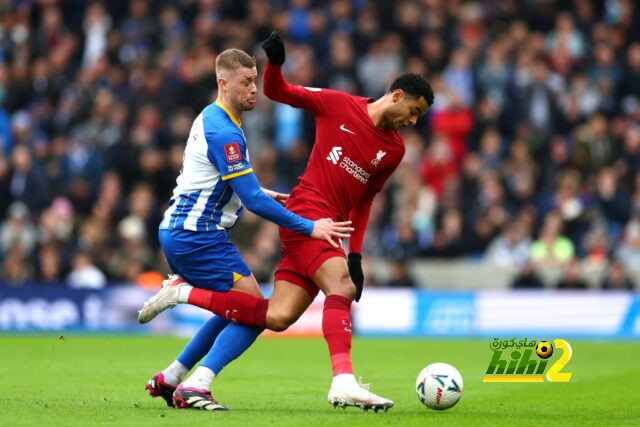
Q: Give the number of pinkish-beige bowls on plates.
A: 0